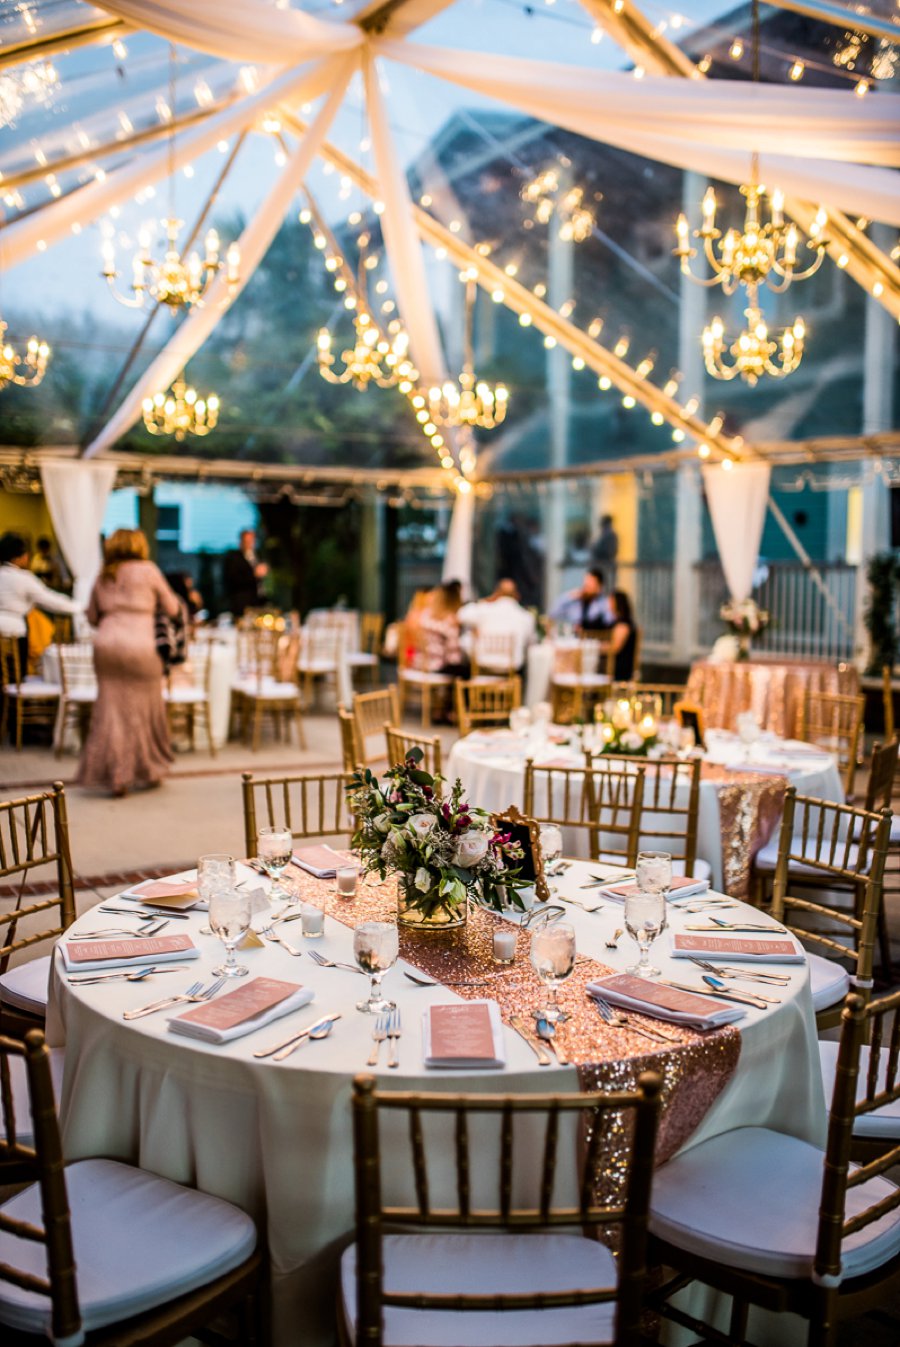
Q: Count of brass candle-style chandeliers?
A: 7